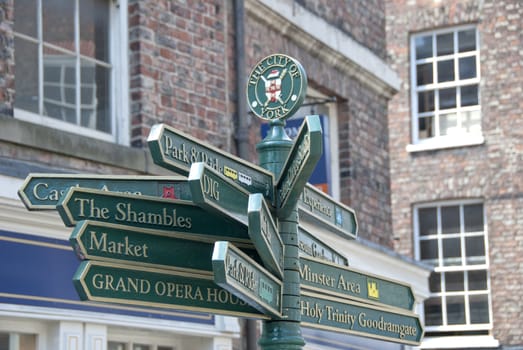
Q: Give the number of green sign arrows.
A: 13